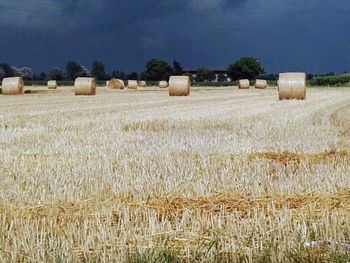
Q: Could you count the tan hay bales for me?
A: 11